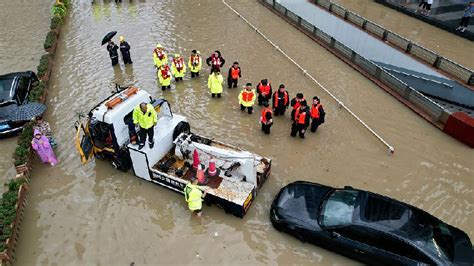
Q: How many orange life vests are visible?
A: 8